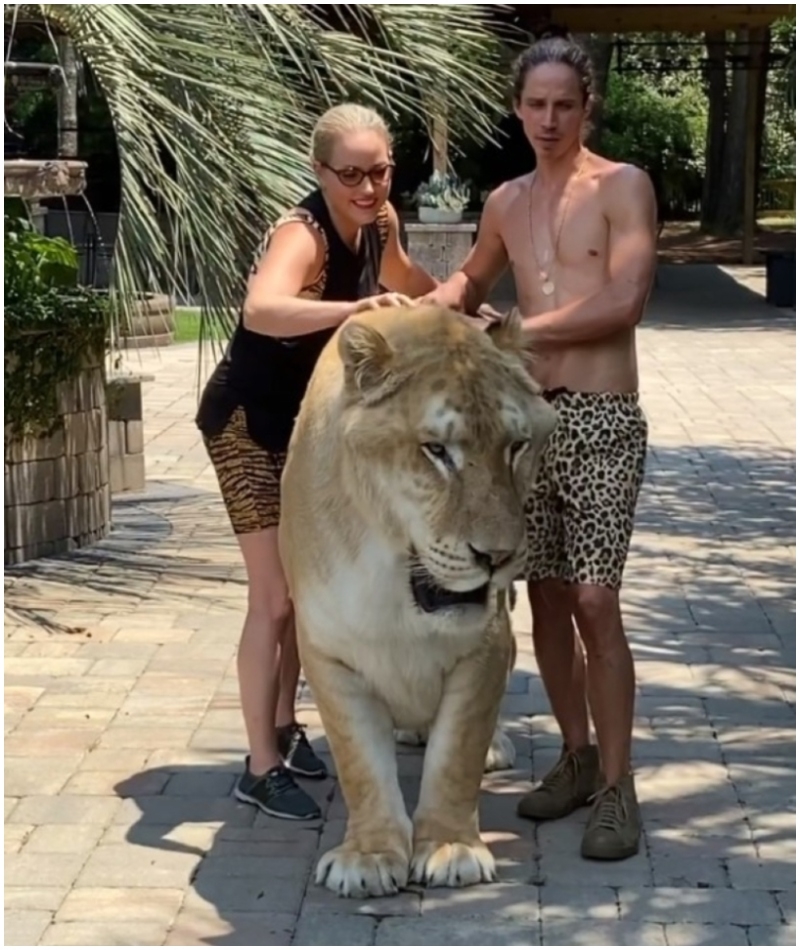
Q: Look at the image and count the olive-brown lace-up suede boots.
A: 2